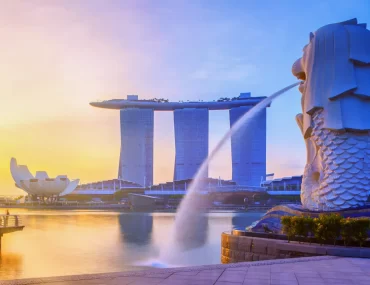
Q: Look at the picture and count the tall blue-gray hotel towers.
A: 3